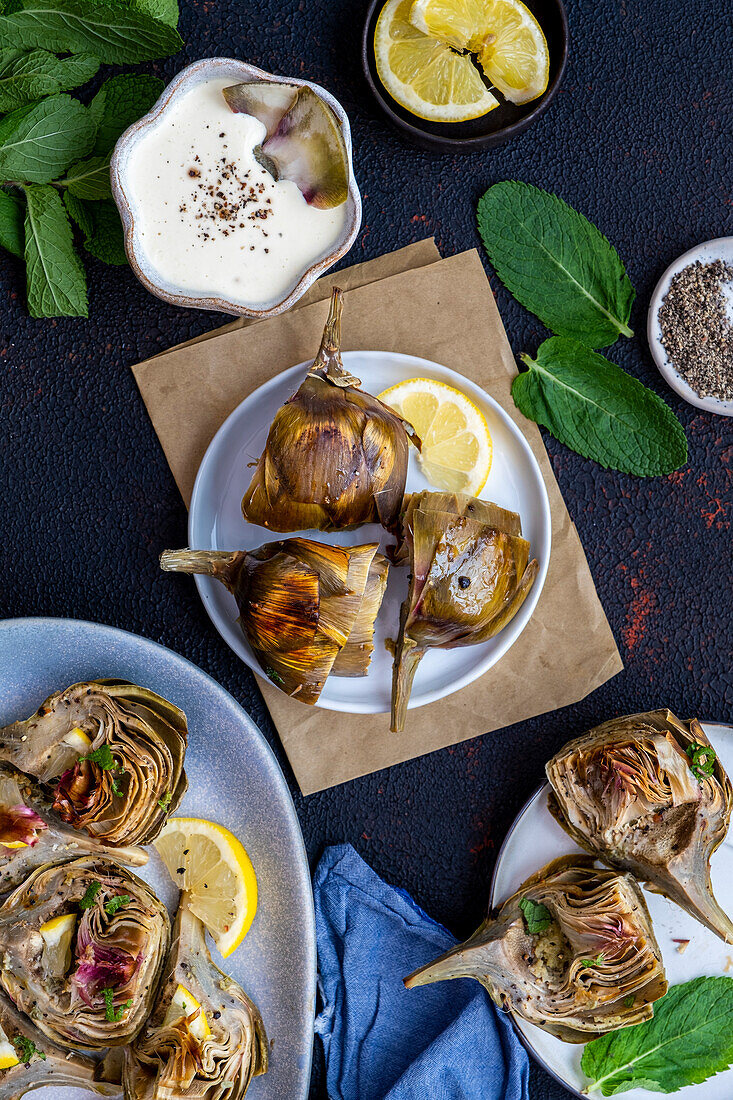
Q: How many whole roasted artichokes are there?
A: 3